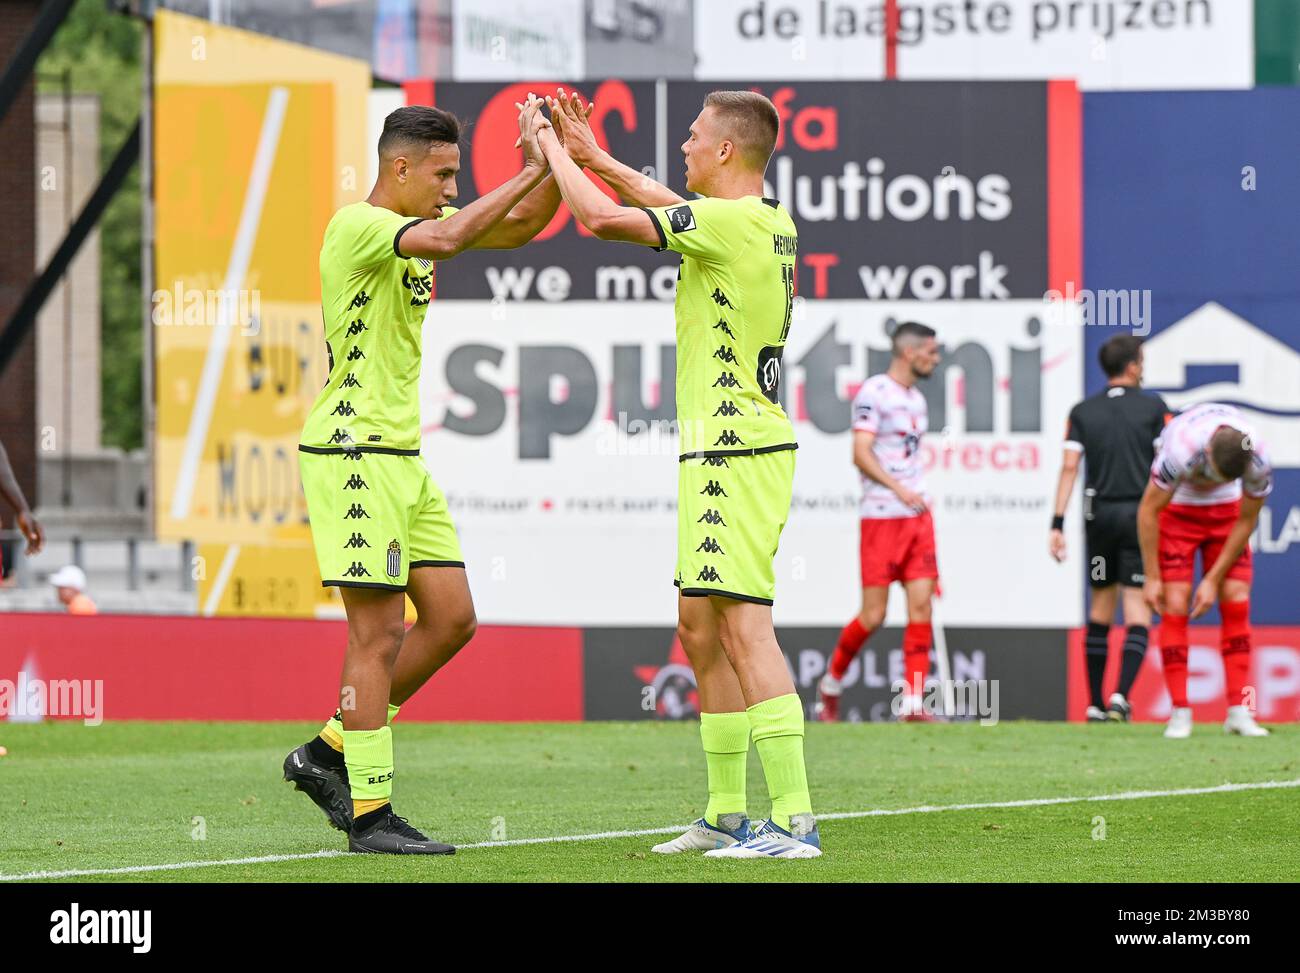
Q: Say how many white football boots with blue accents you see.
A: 2